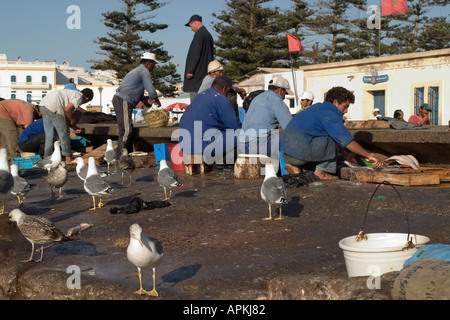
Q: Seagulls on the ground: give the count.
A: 12